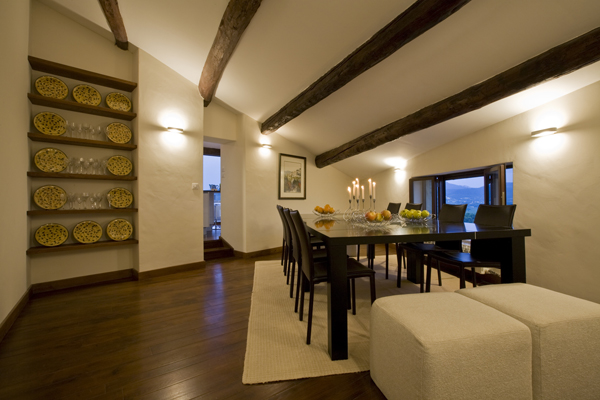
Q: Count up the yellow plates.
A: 12